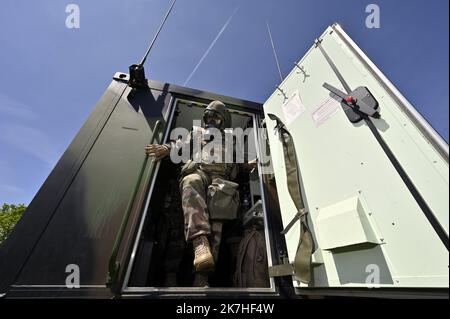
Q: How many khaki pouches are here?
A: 1